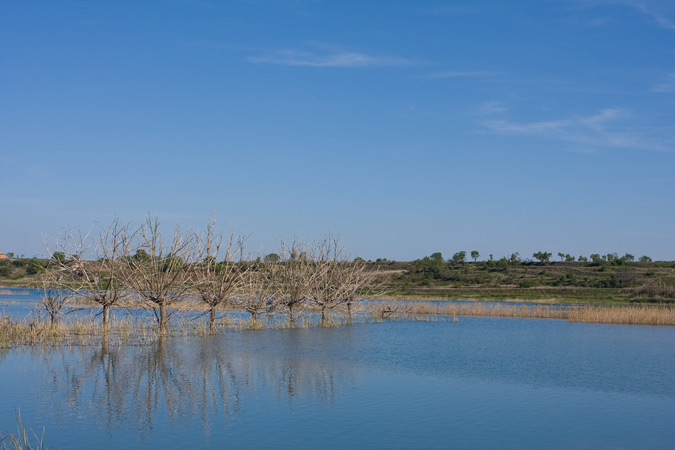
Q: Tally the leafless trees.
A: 8